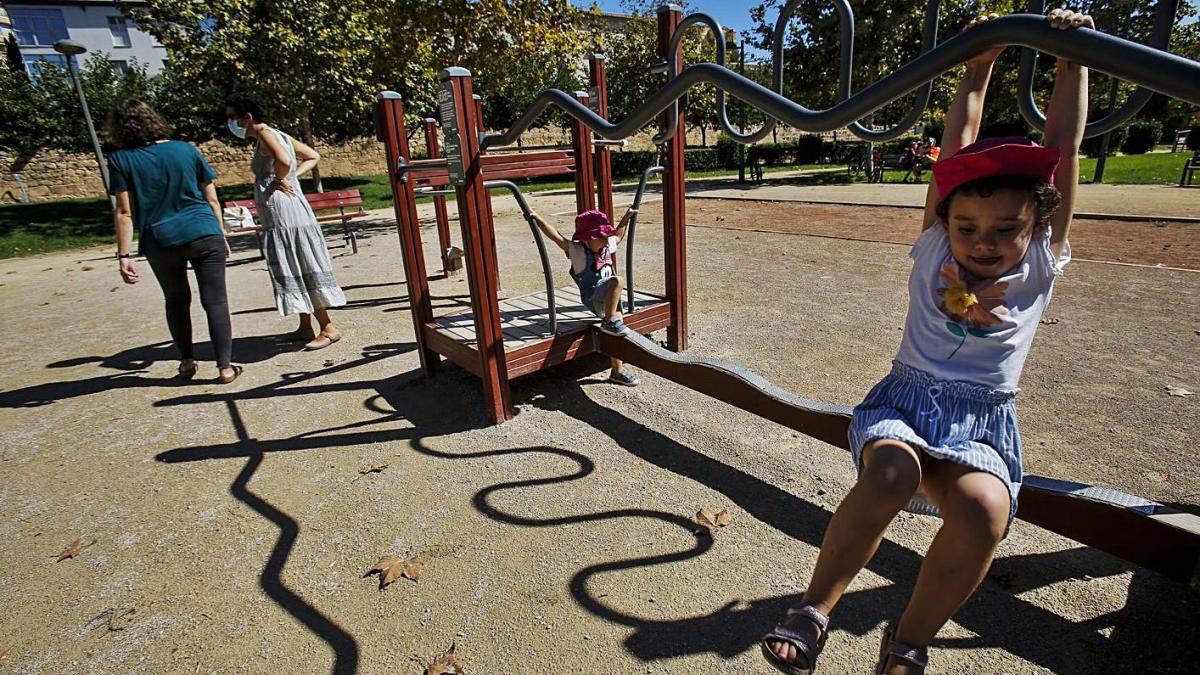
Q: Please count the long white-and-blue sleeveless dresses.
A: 1